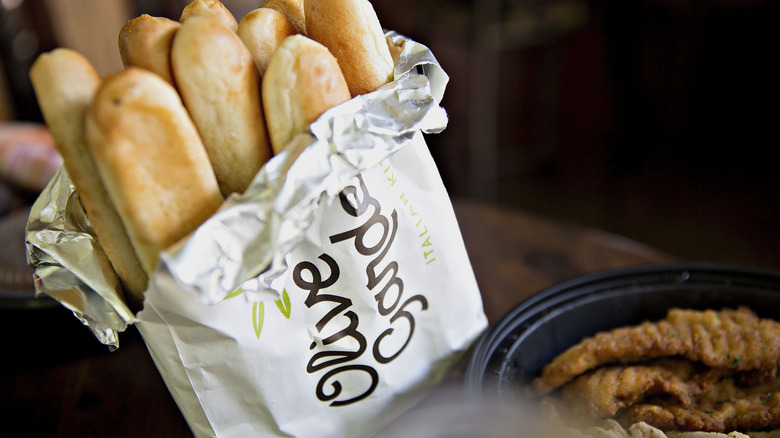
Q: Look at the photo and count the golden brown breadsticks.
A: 9